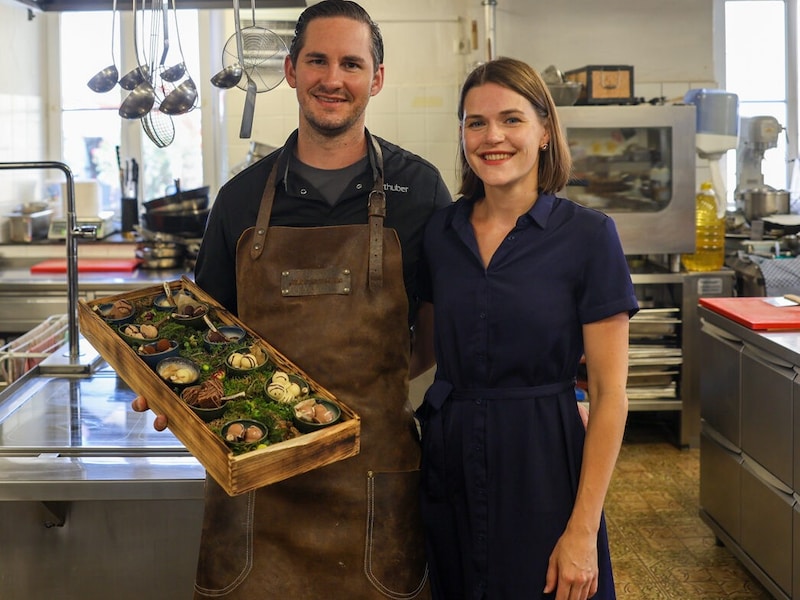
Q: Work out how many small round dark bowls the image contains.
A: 12